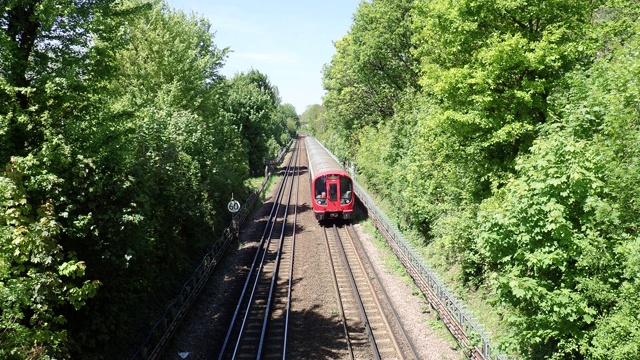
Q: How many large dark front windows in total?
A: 2